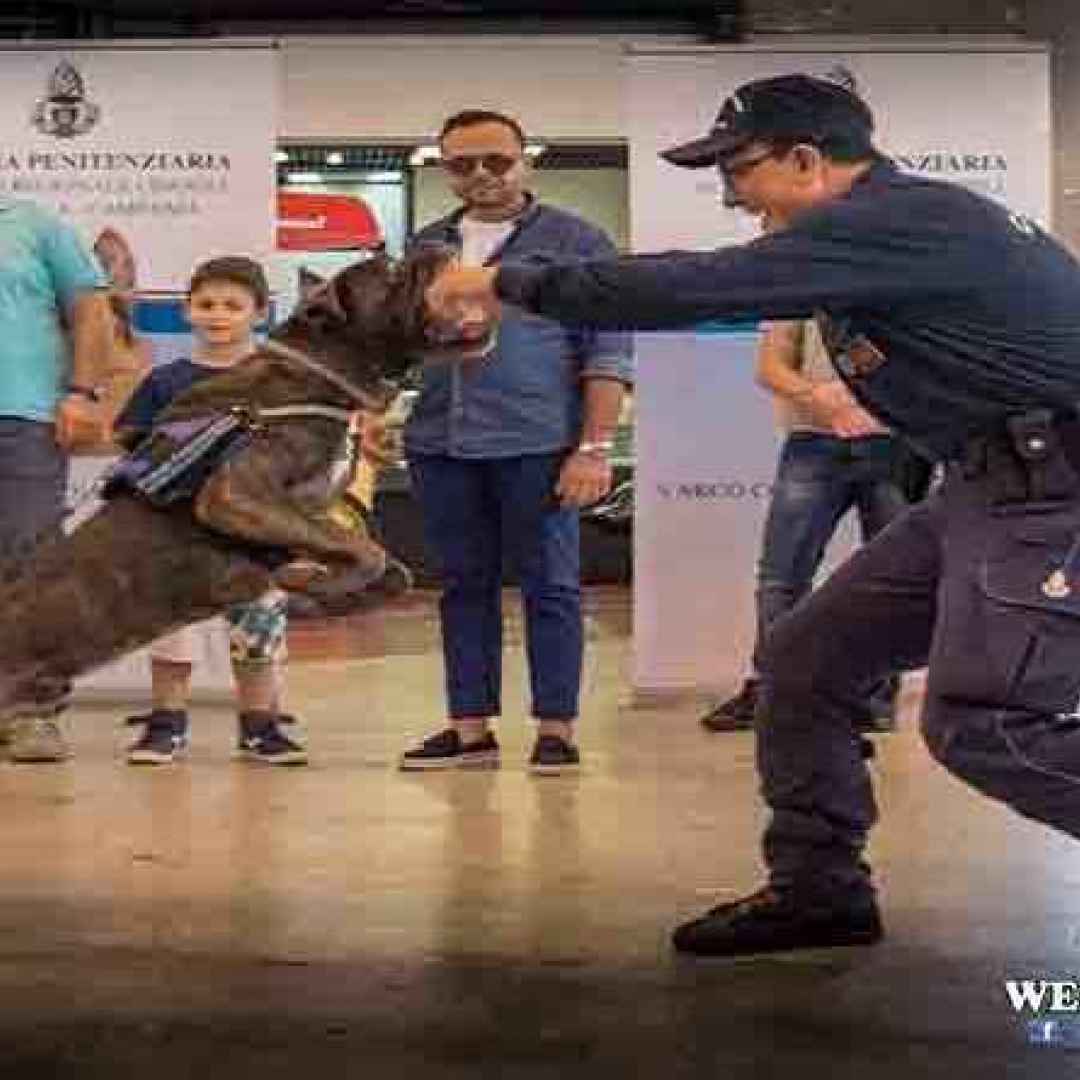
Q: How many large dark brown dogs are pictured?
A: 1